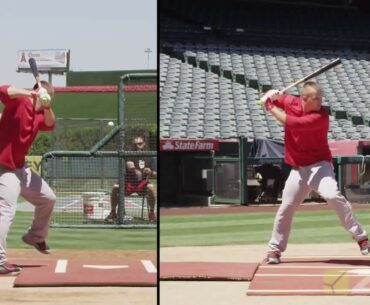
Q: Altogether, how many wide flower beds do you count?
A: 0